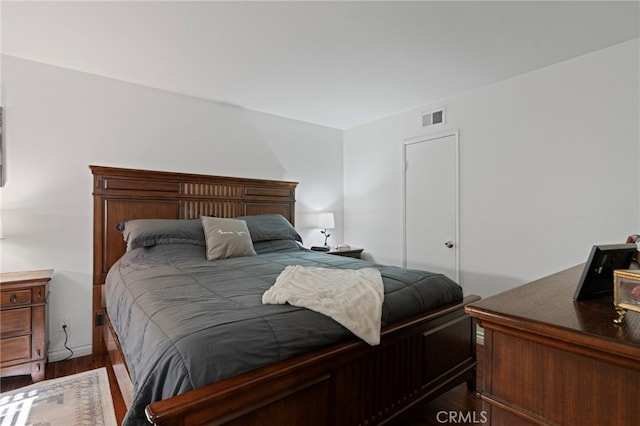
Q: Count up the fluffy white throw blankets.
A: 1